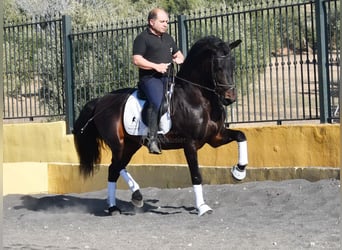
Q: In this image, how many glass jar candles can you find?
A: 0